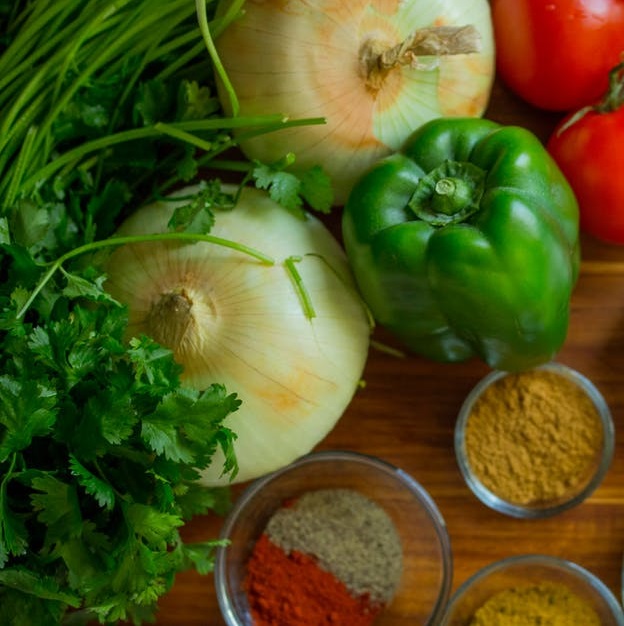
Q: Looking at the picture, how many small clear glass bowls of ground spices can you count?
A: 3